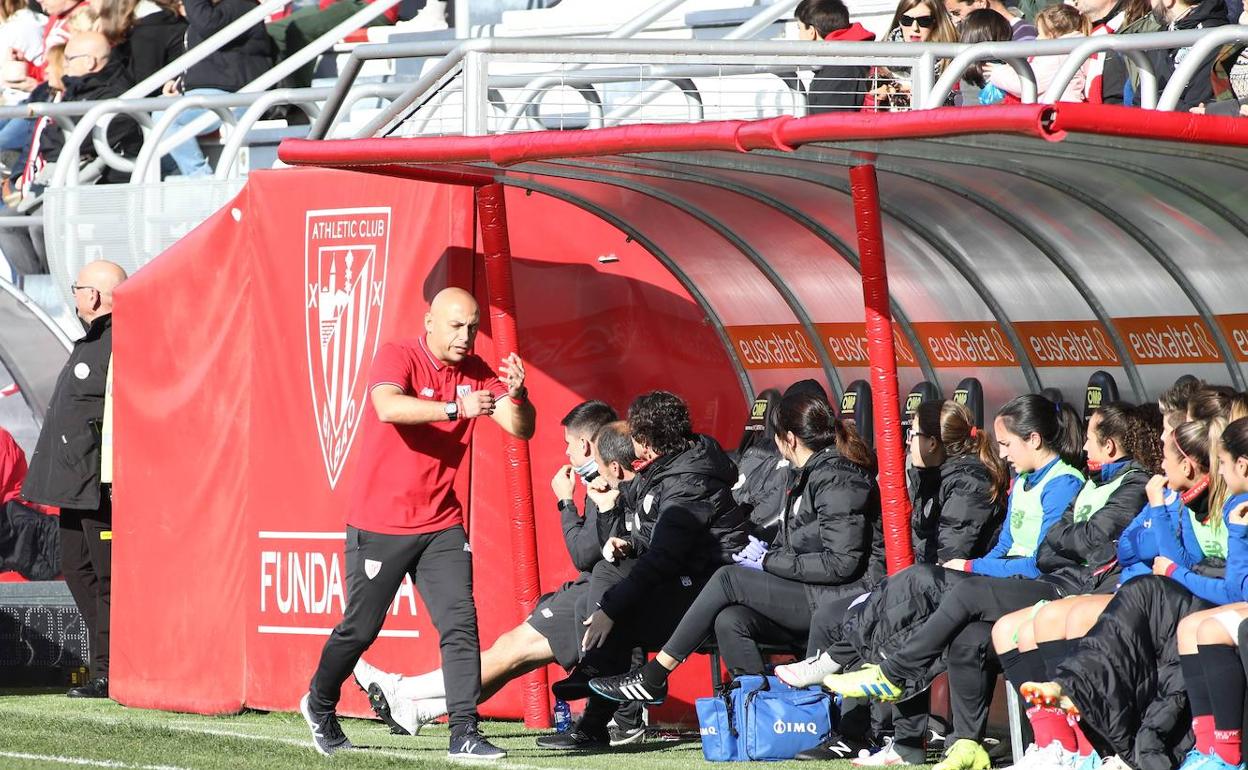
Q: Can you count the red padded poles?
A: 2